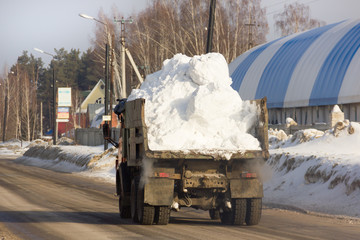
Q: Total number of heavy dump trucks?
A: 1